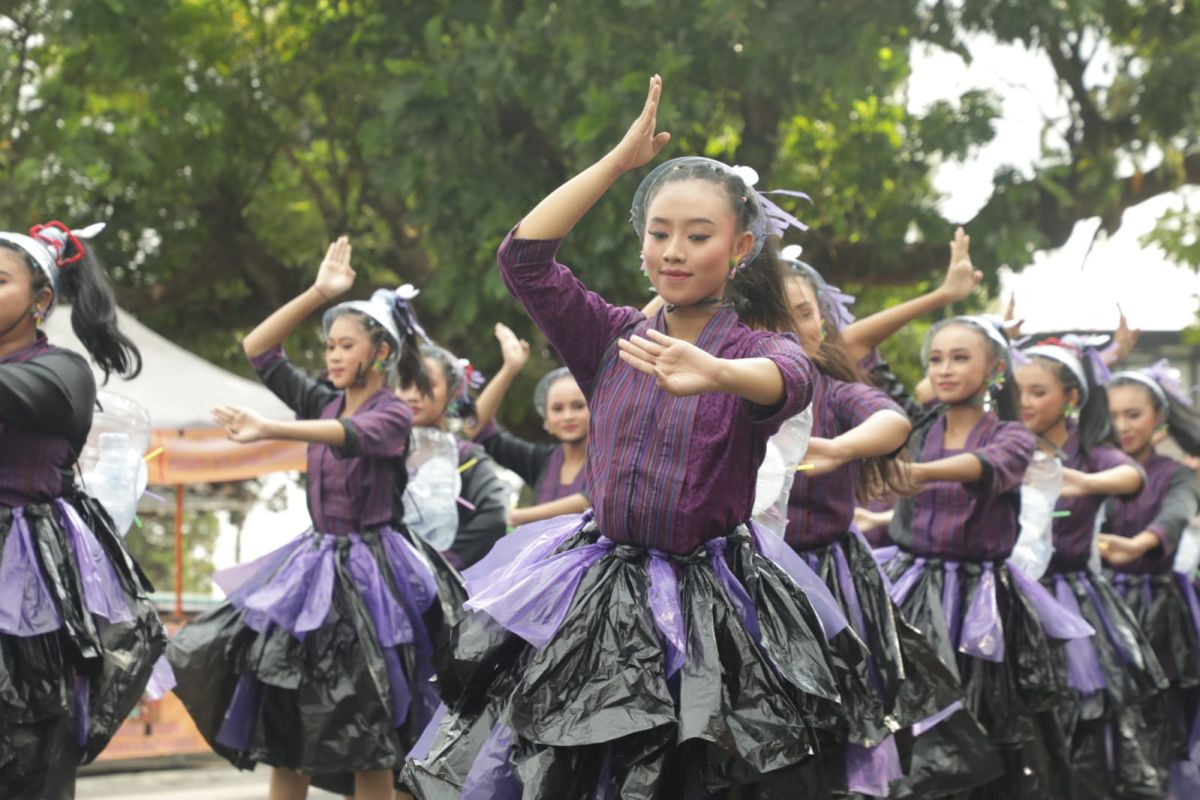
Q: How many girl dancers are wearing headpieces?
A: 9